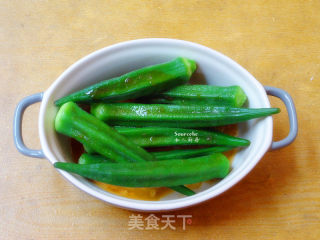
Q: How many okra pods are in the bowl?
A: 7